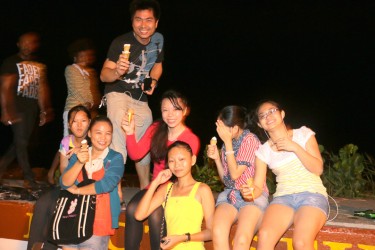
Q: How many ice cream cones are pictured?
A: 5